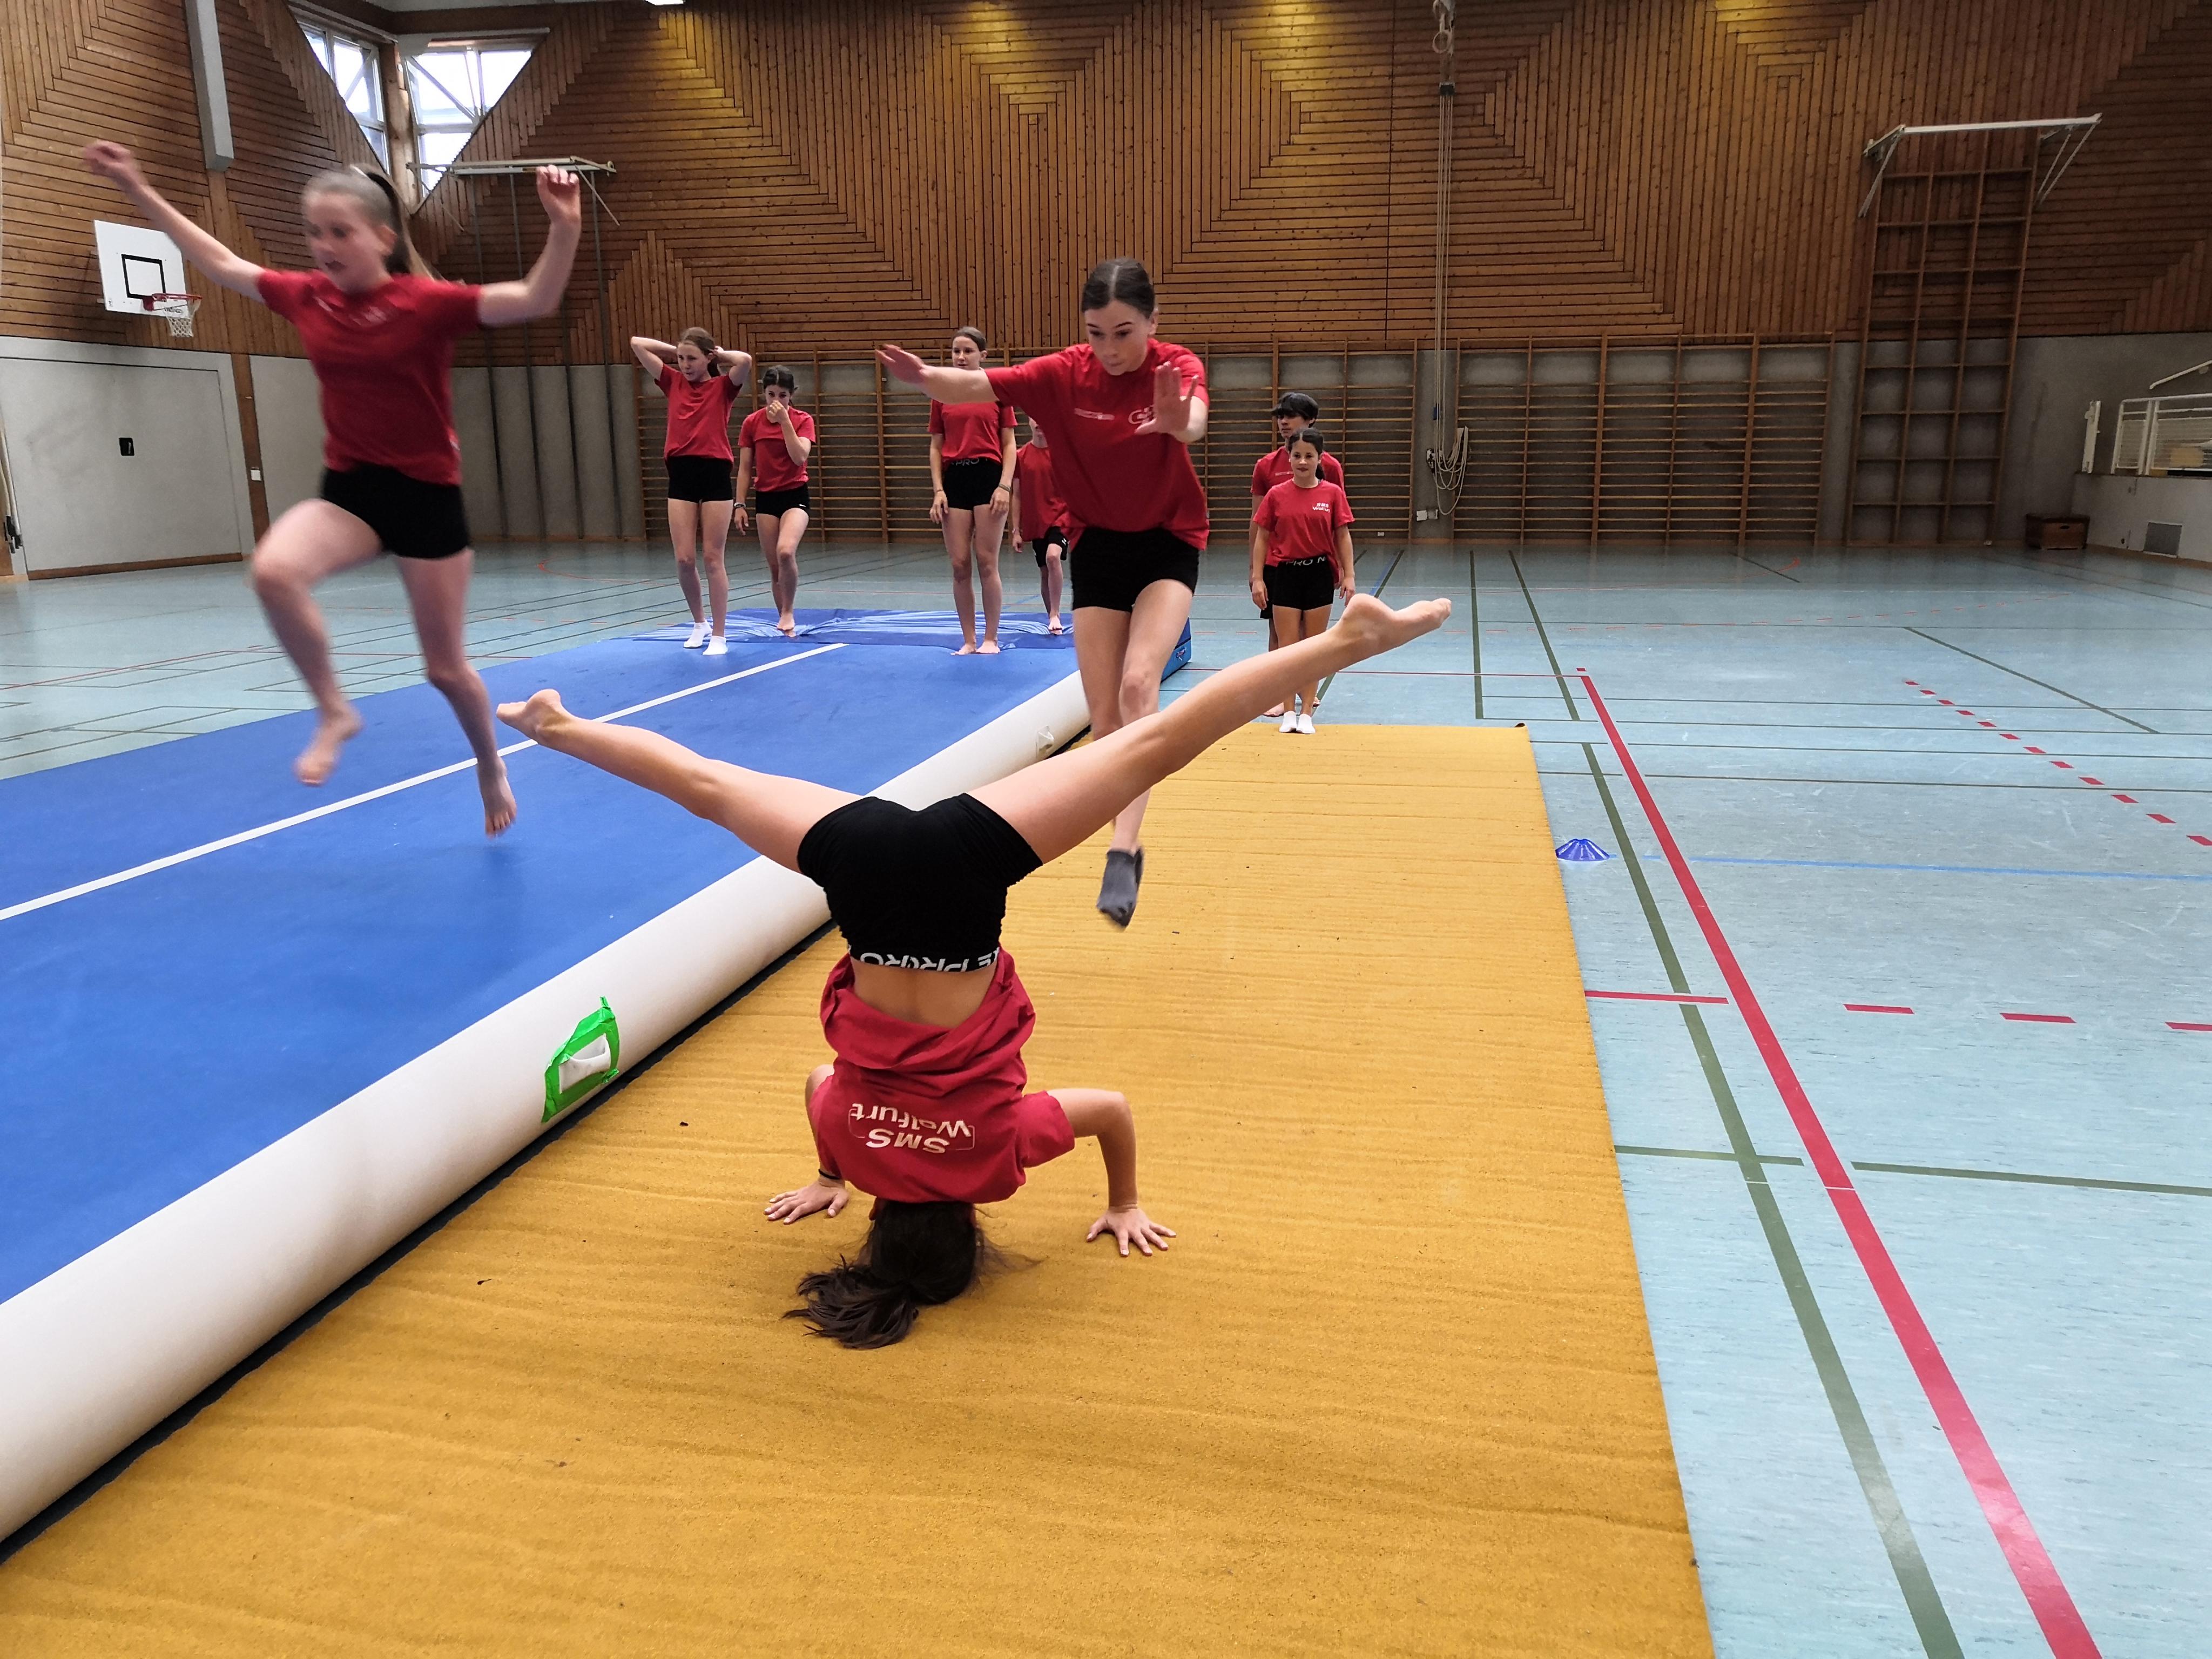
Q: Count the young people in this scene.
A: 9